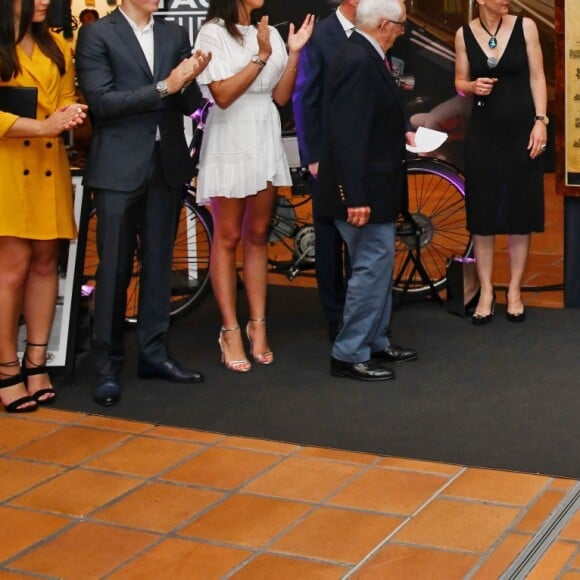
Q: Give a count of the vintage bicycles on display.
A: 1